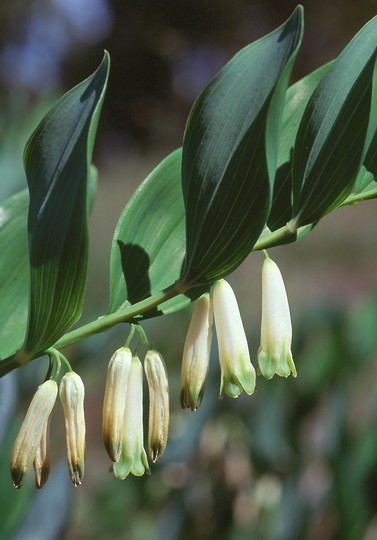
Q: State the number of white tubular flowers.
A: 9